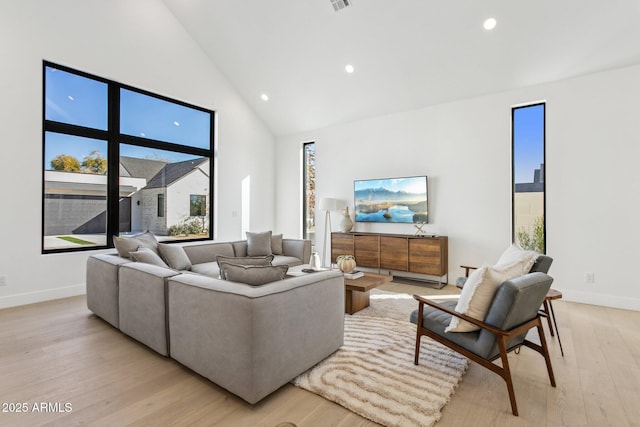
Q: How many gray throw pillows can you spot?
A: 7